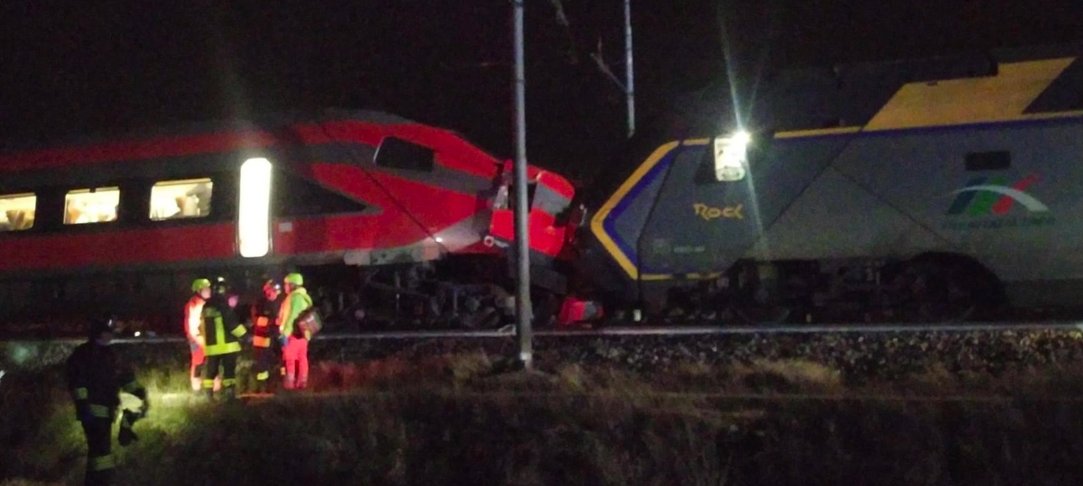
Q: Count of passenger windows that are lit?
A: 3